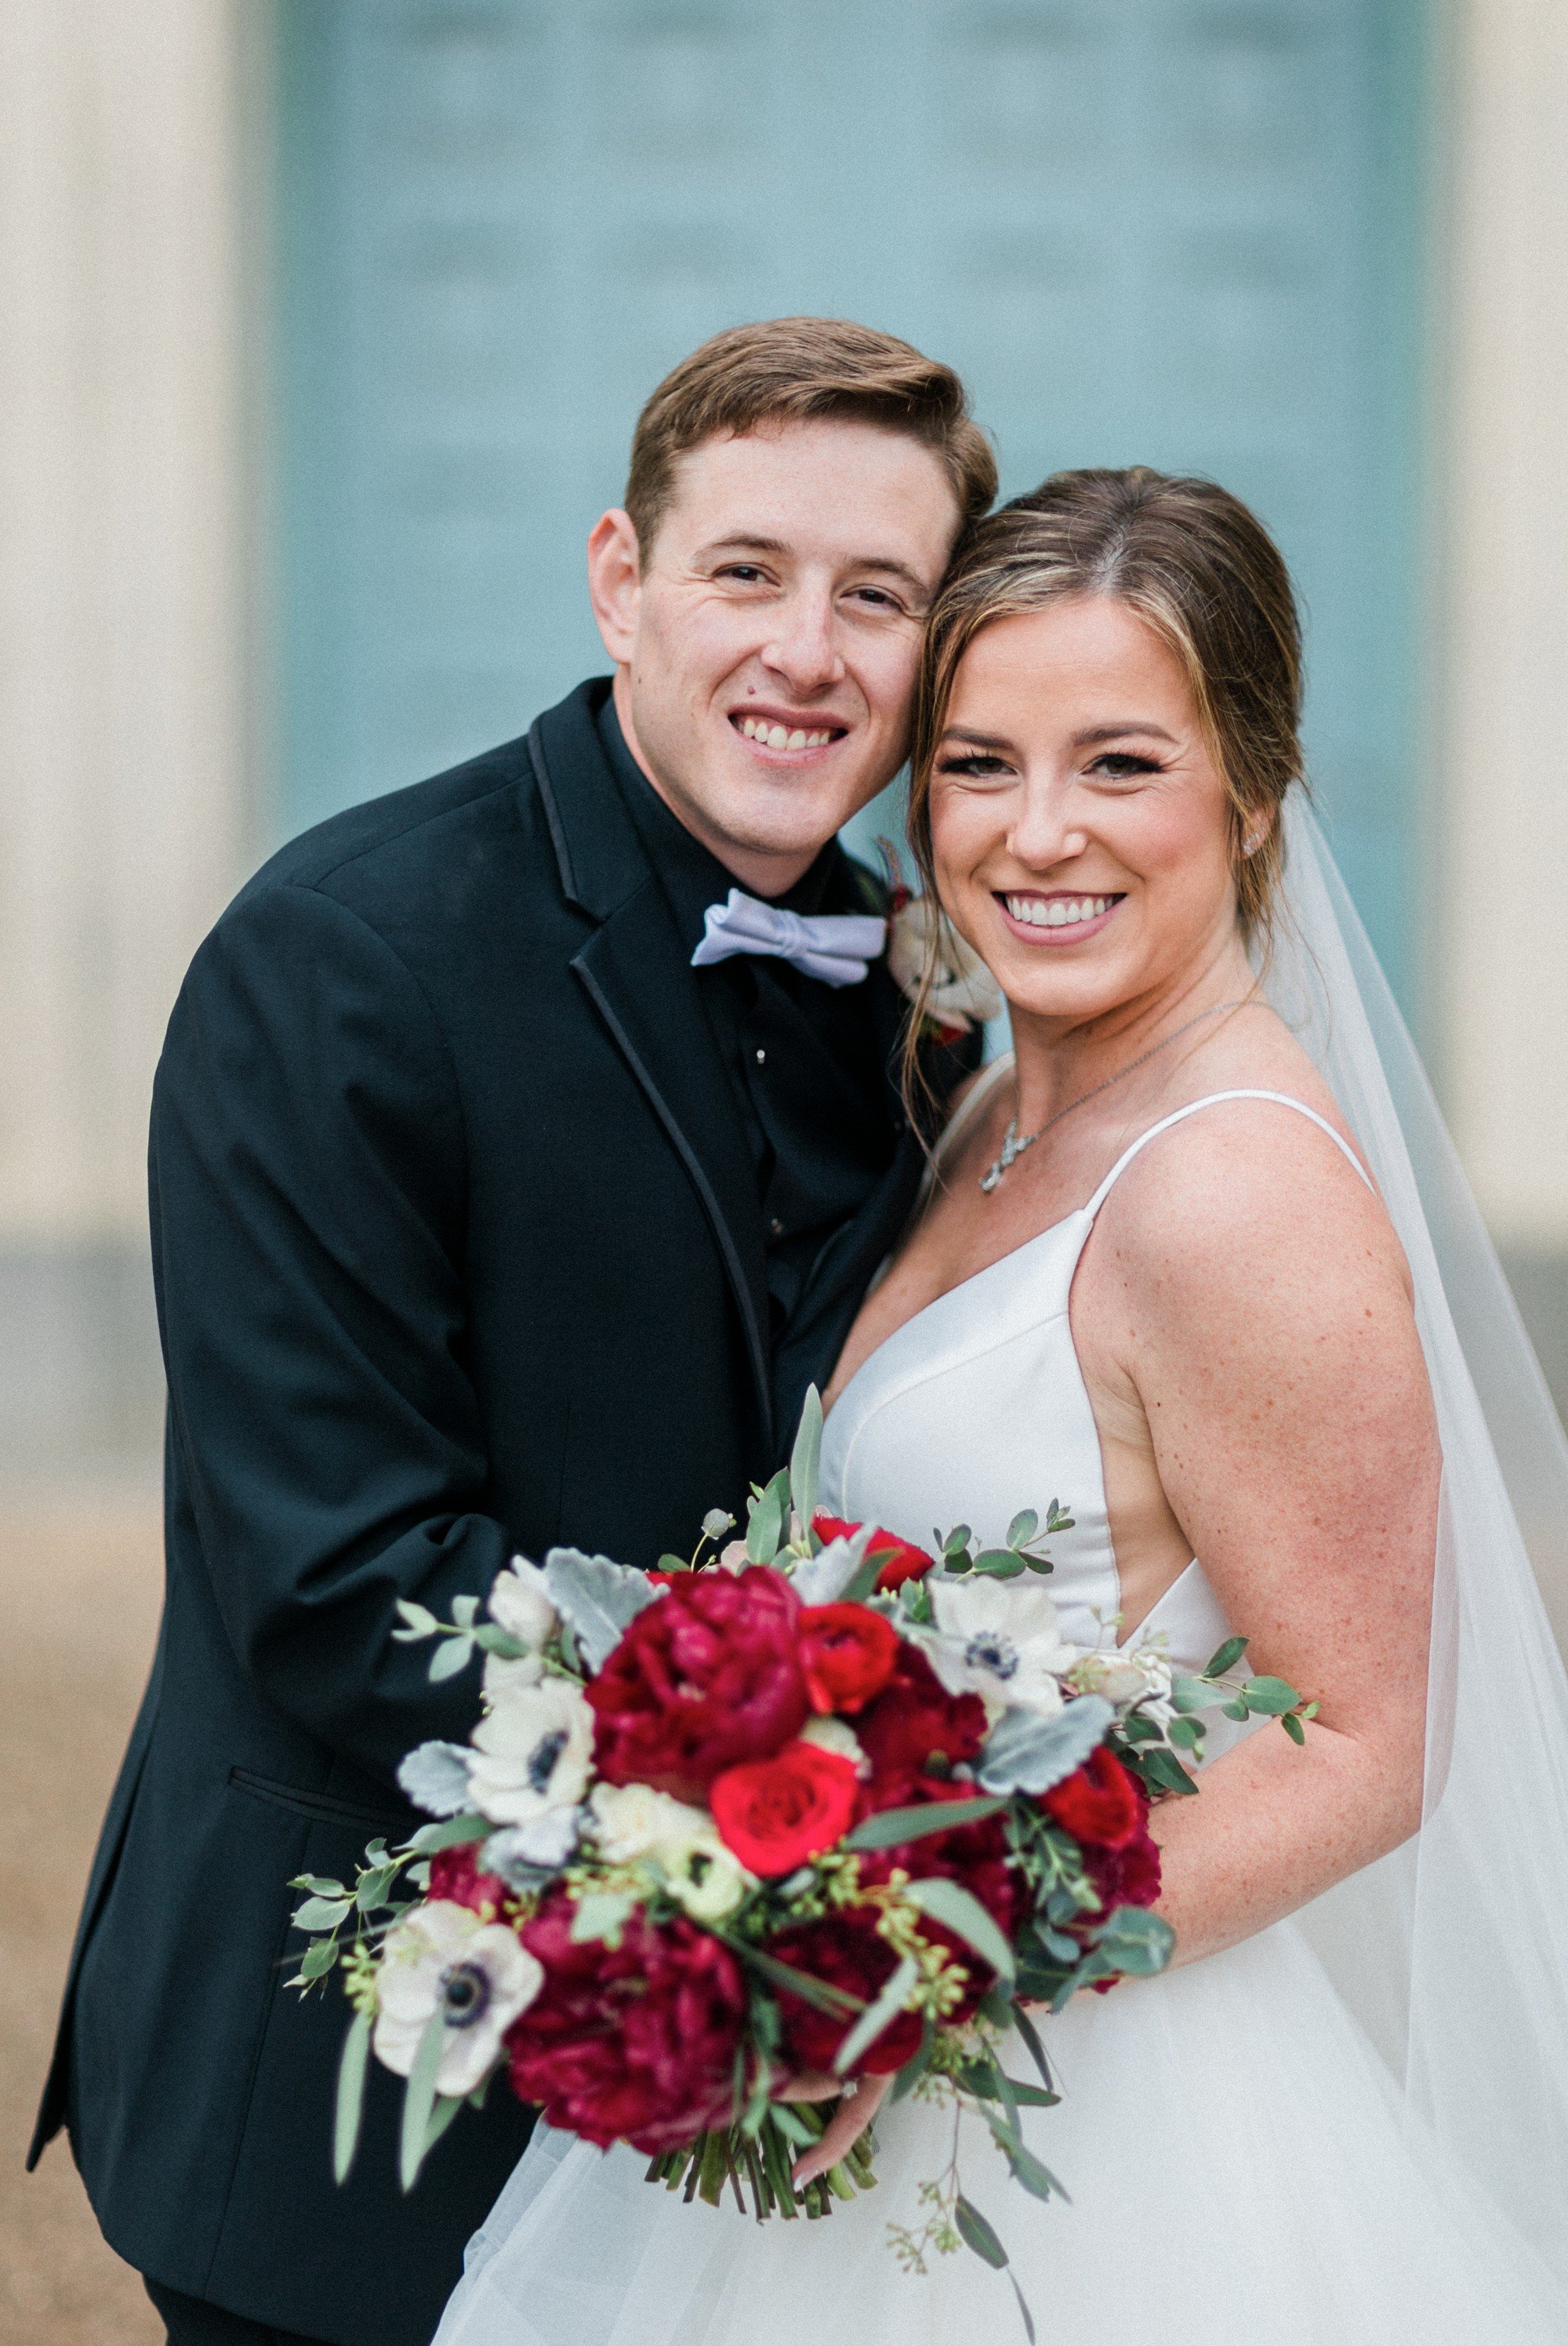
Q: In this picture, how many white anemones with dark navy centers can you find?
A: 3